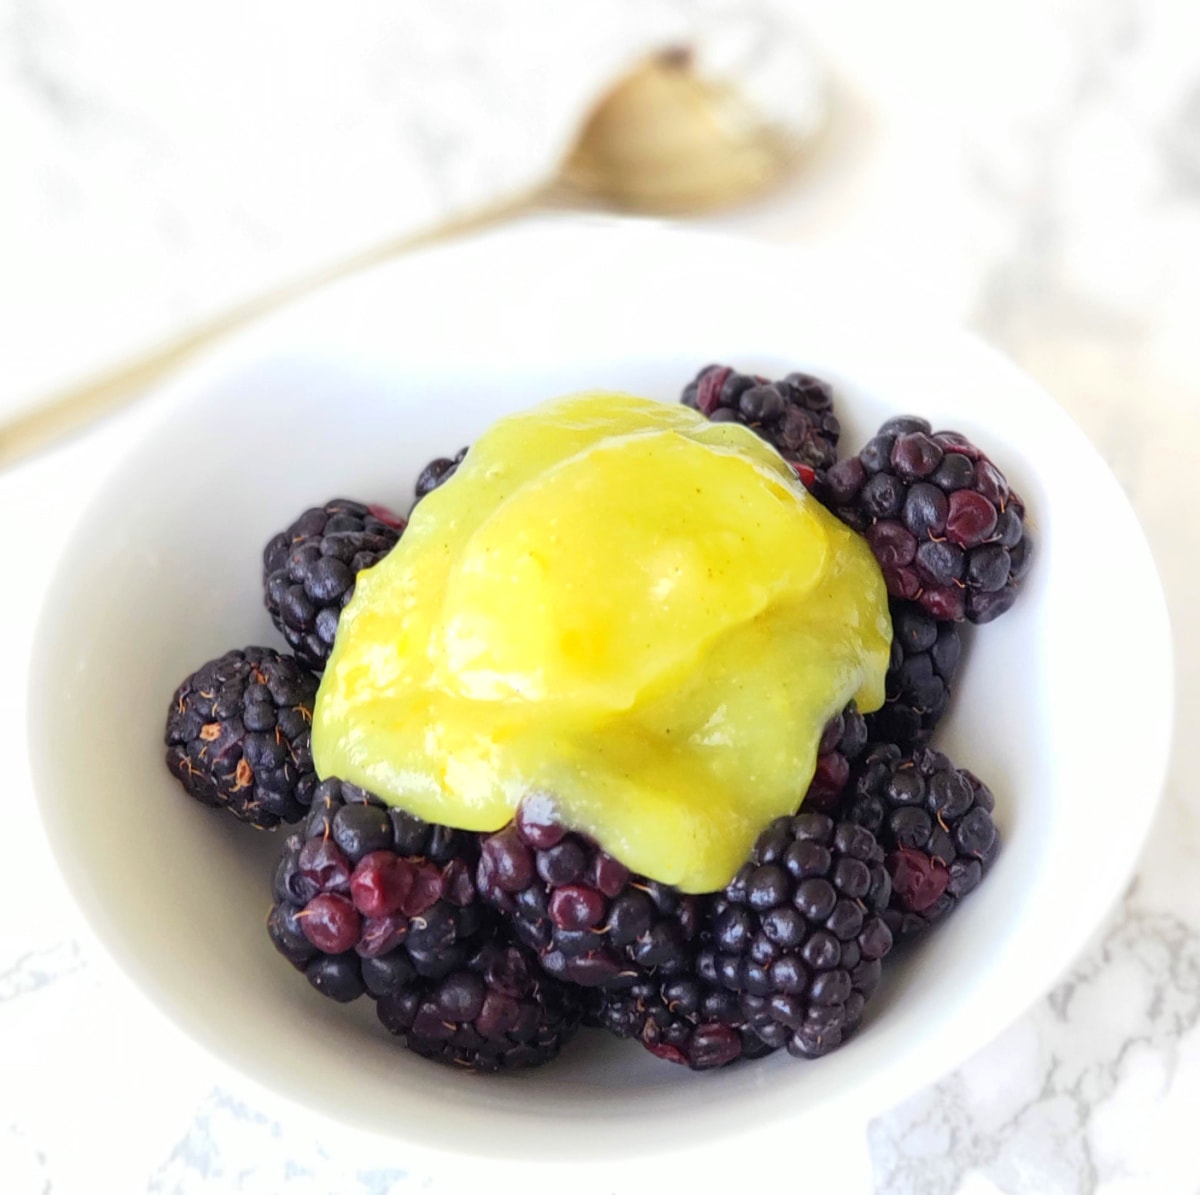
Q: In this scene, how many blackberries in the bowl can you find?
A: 13